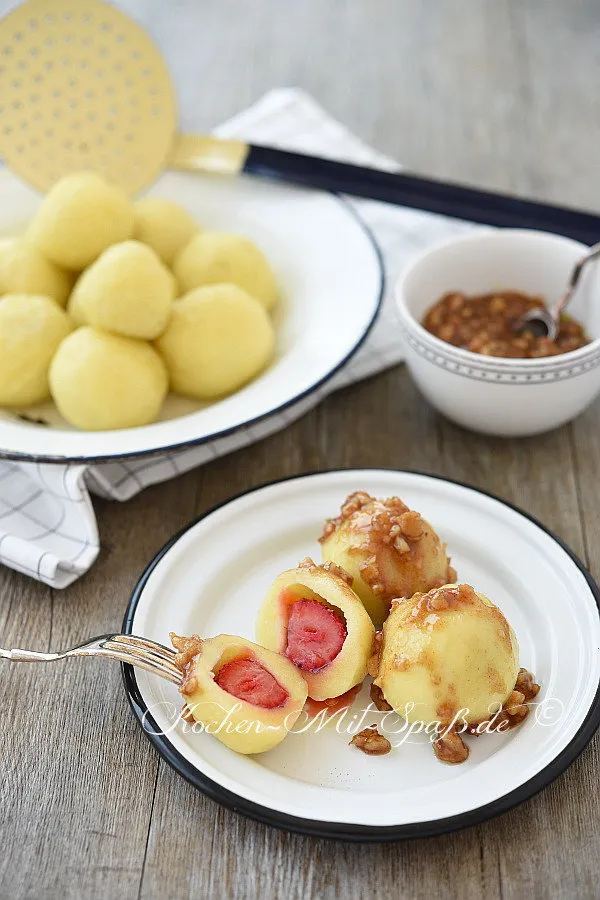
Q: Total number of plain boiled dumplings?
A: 8